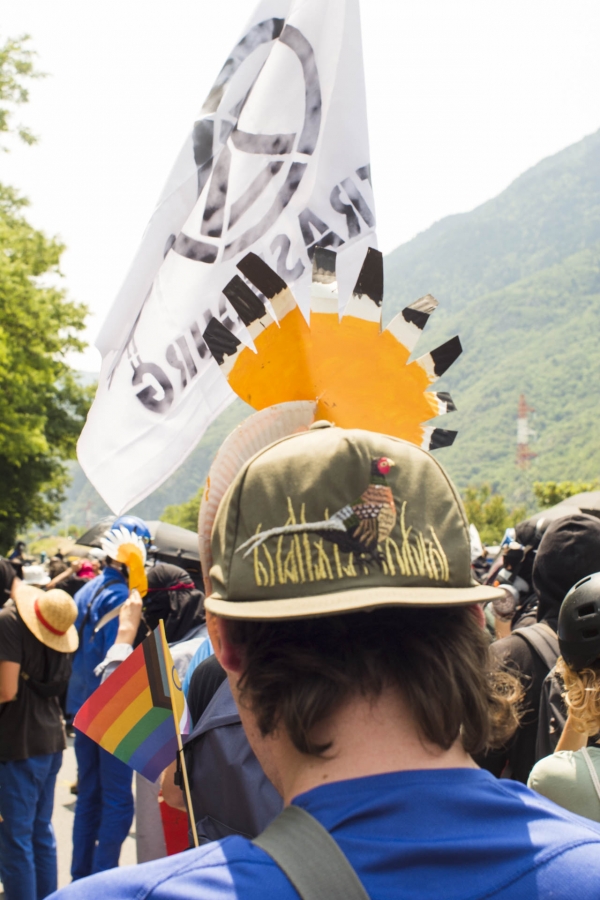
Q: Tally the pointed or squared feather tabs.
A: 9